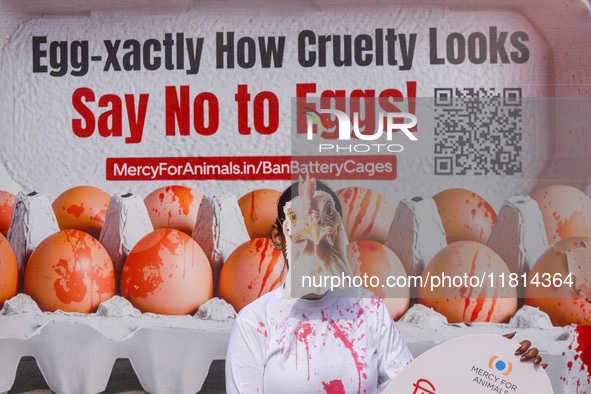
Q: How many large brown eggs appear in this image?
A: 14